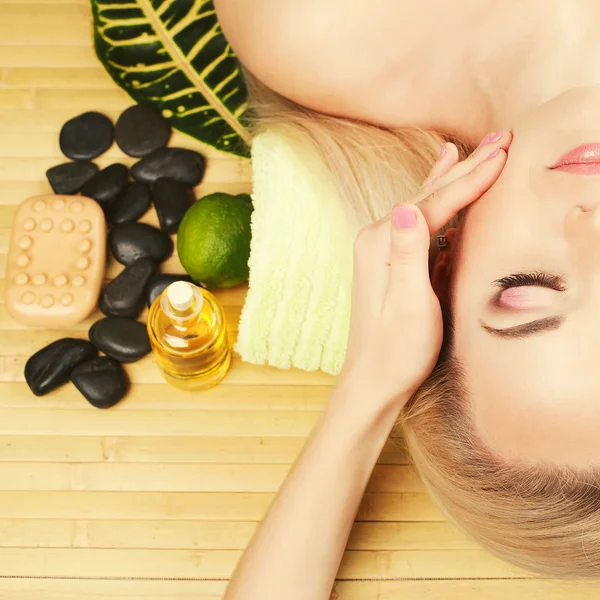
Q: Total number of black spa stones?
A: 13